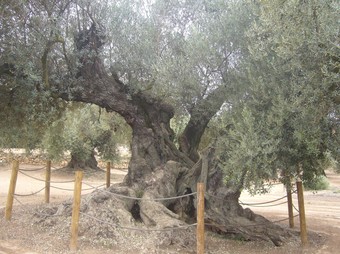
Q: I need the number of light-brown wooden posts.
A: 7